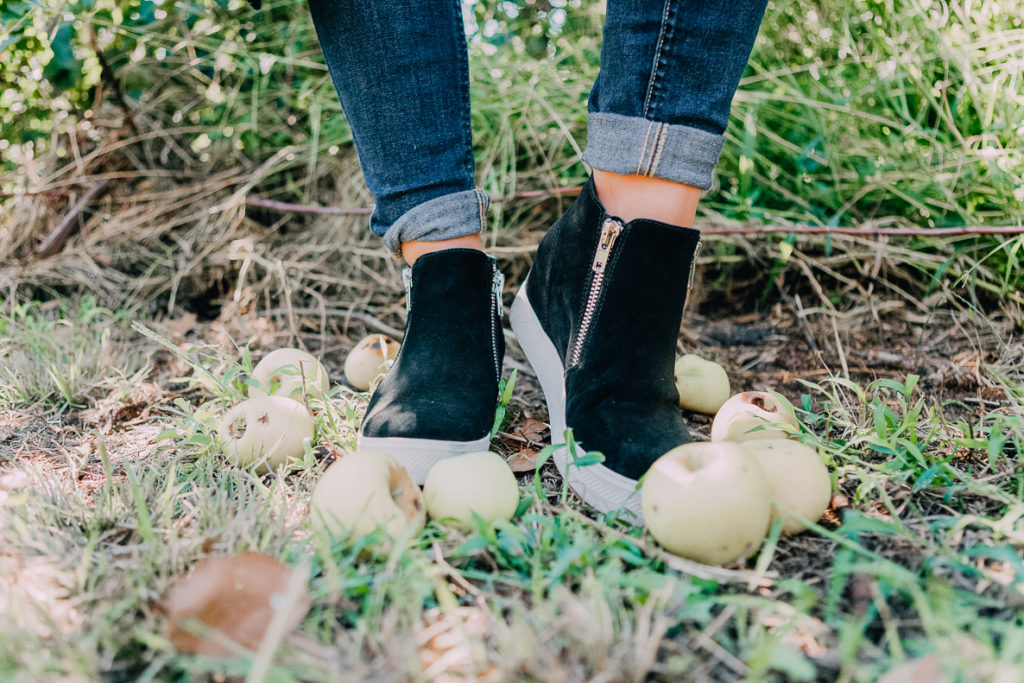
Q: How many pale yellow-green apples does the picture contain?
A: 9